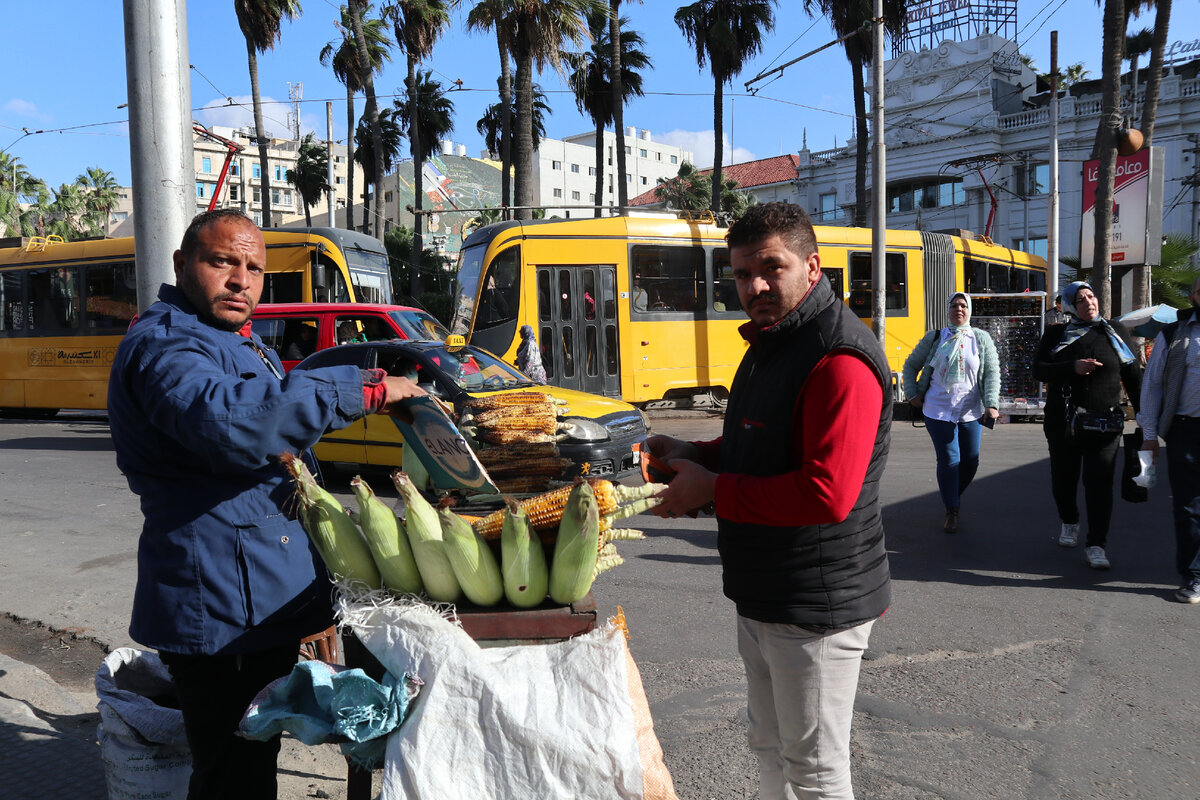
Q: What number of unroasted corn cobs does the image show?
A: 6